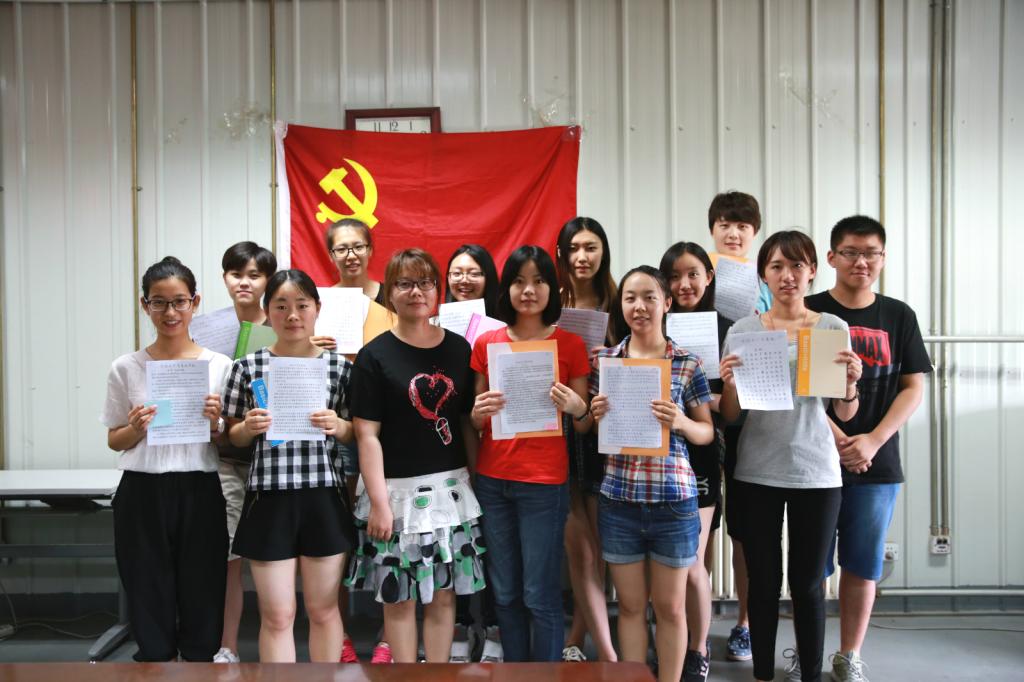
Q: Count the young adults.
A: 13